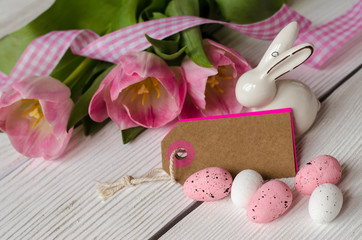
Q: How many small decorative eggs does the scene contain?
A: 5